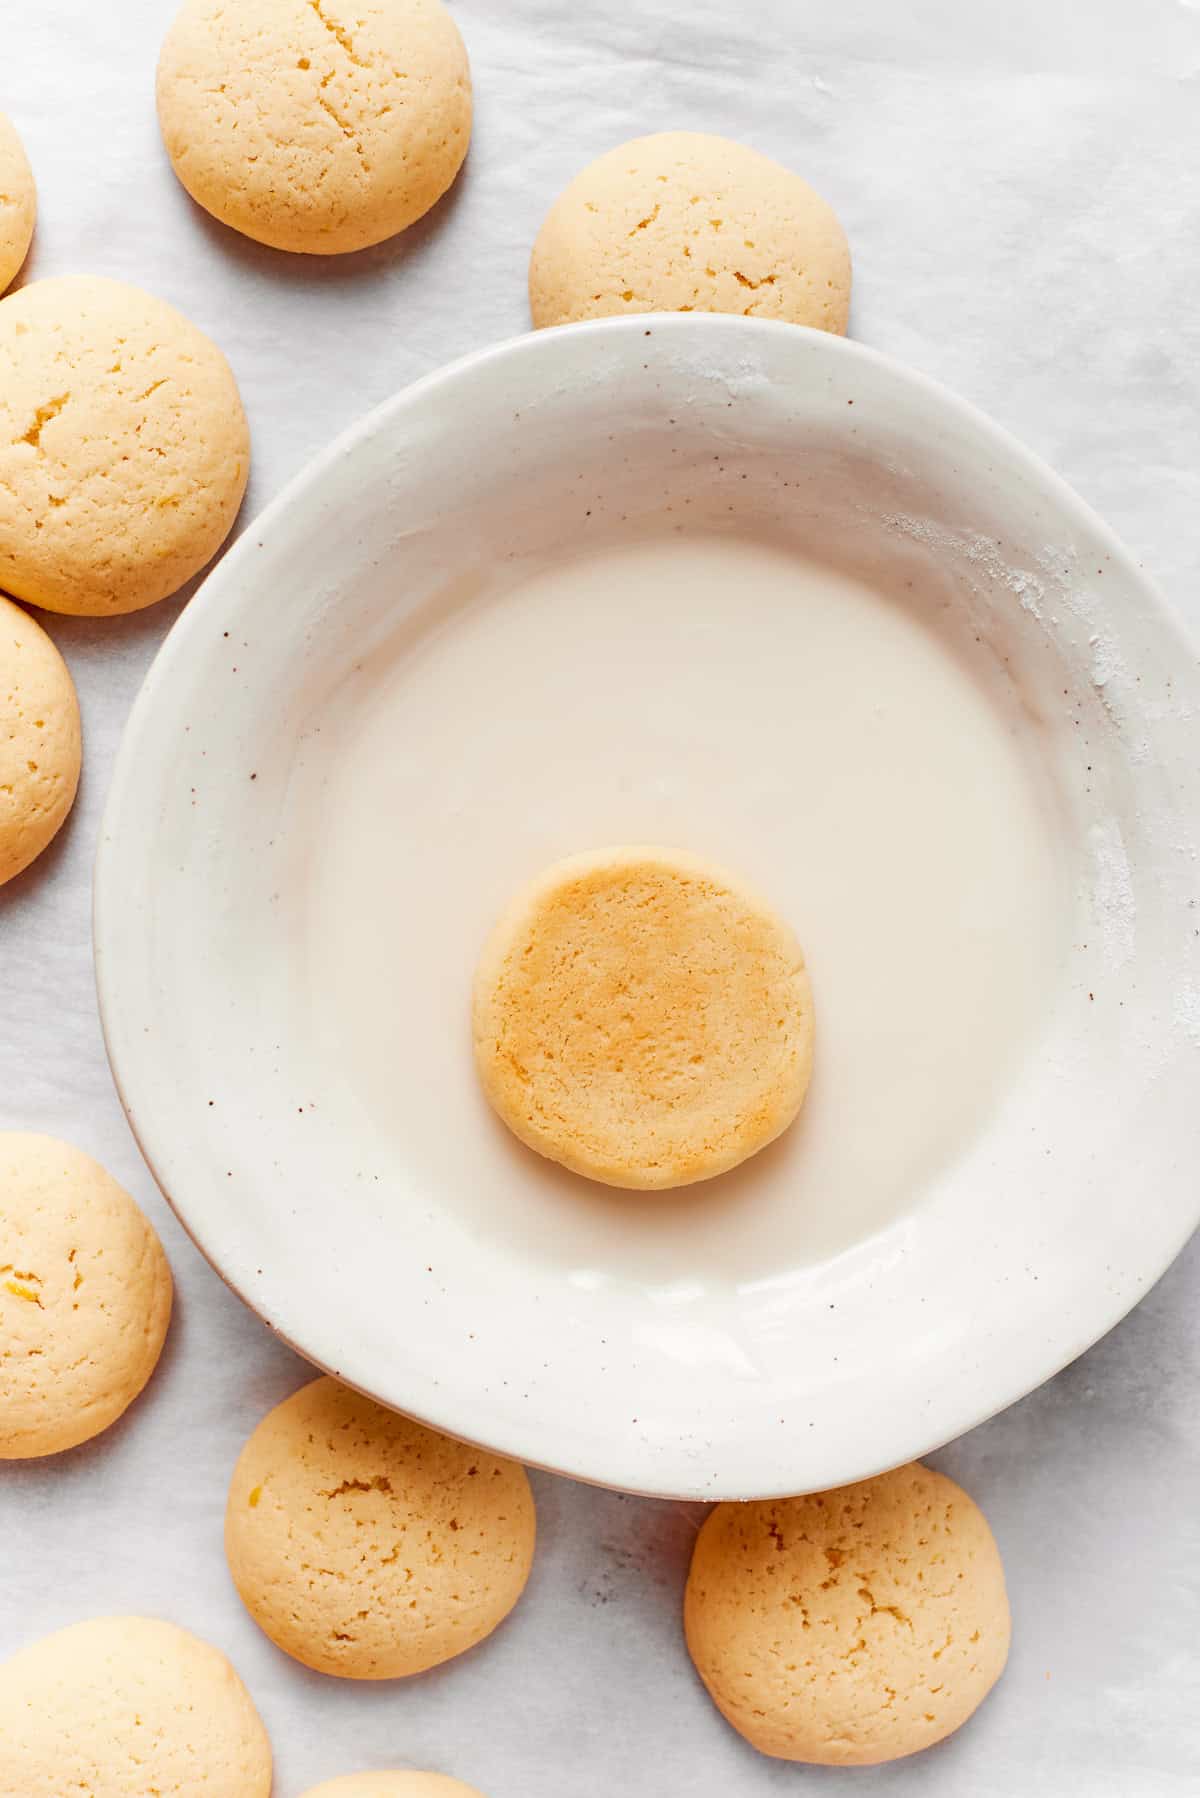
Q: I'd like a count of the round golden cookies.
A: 11